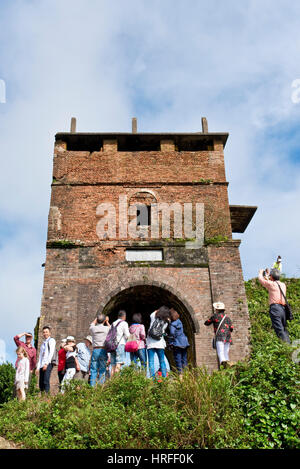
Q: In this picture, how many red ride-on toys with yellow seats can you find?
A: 0